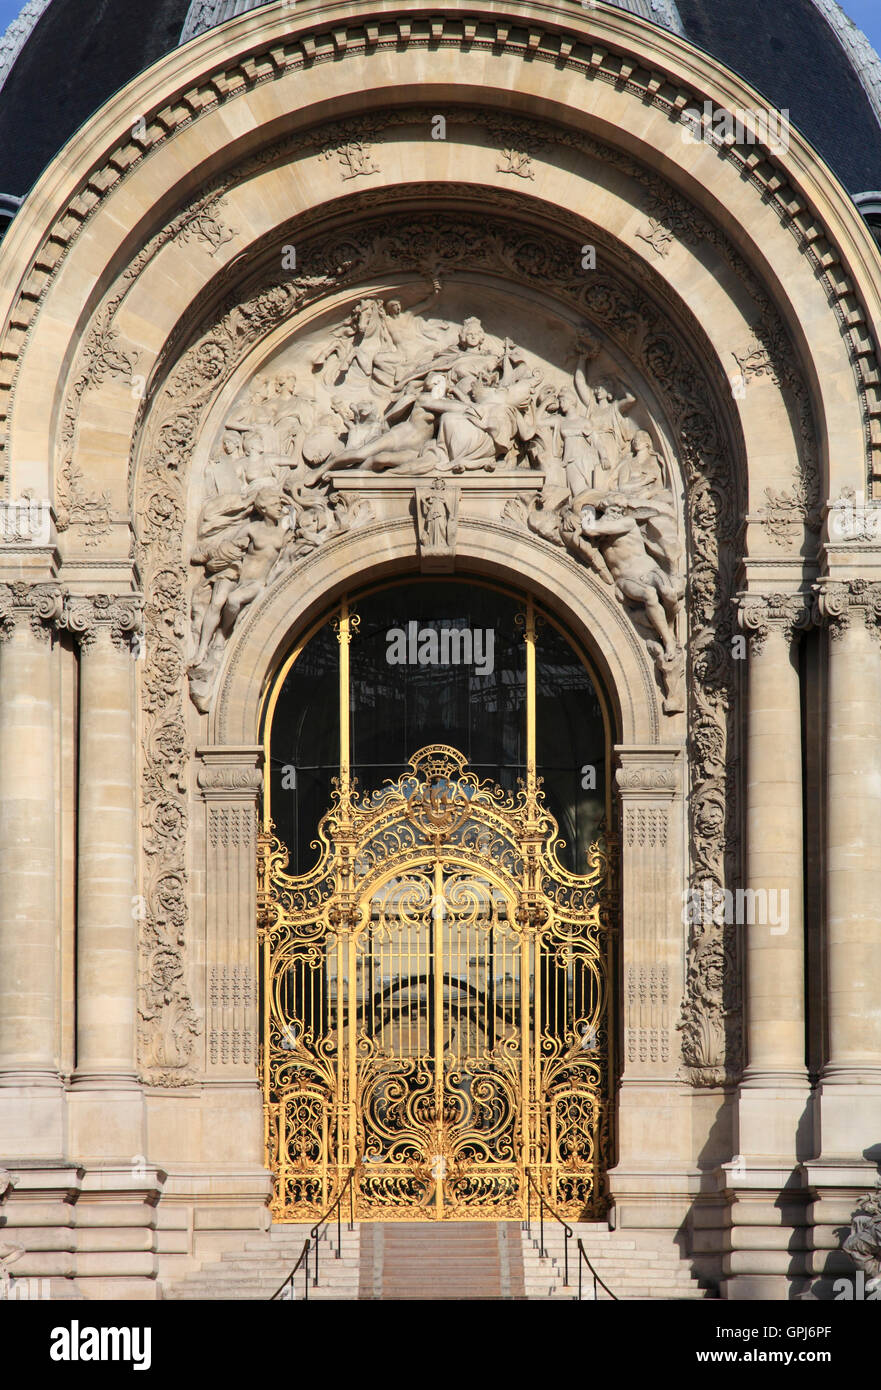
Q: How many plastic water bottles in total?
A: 0